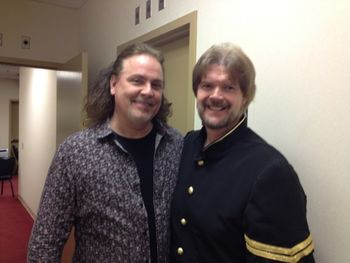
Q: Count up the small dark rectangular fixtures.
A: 3